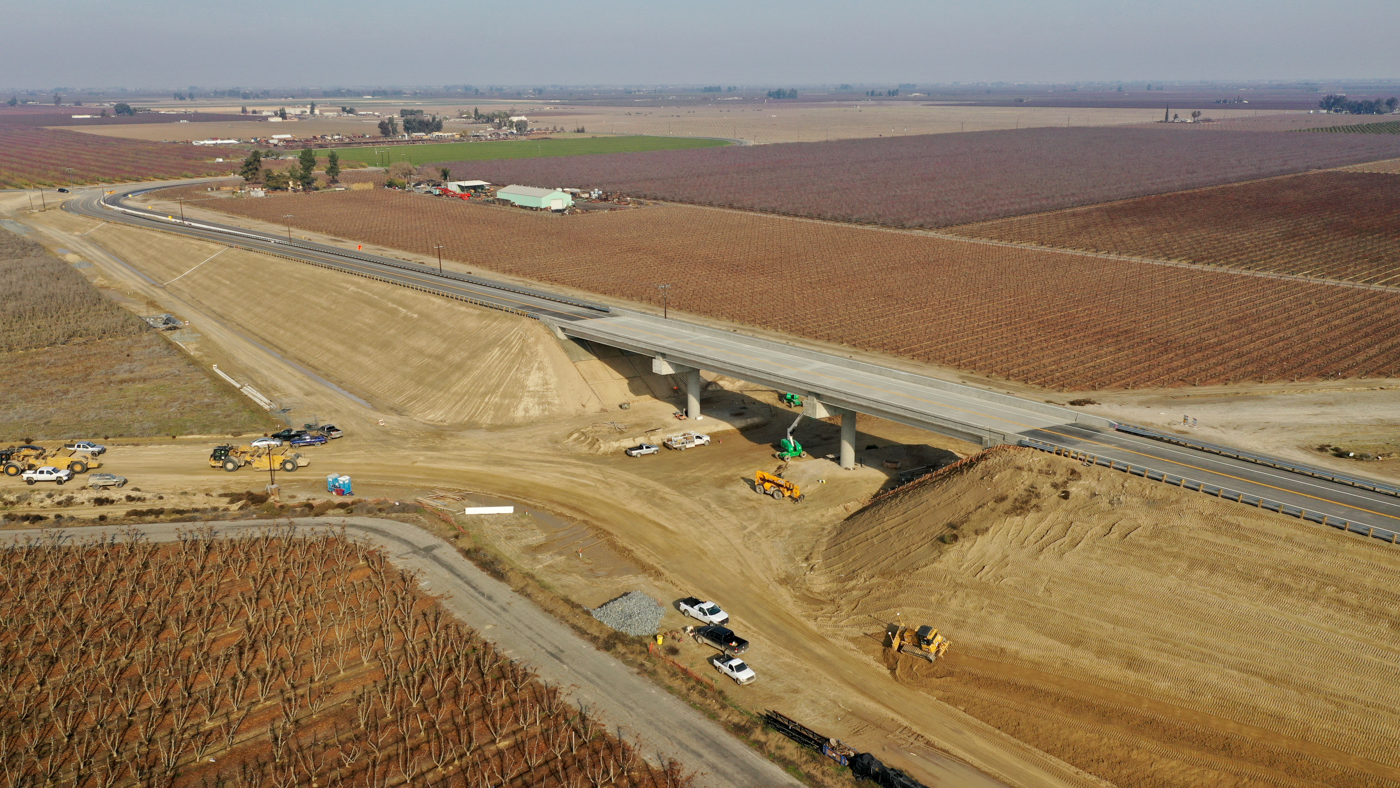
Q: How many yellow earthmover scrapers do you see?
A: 2